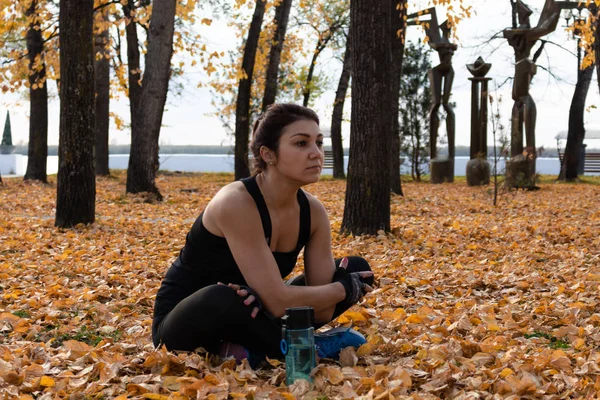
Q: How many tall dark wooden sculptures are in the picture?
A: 3